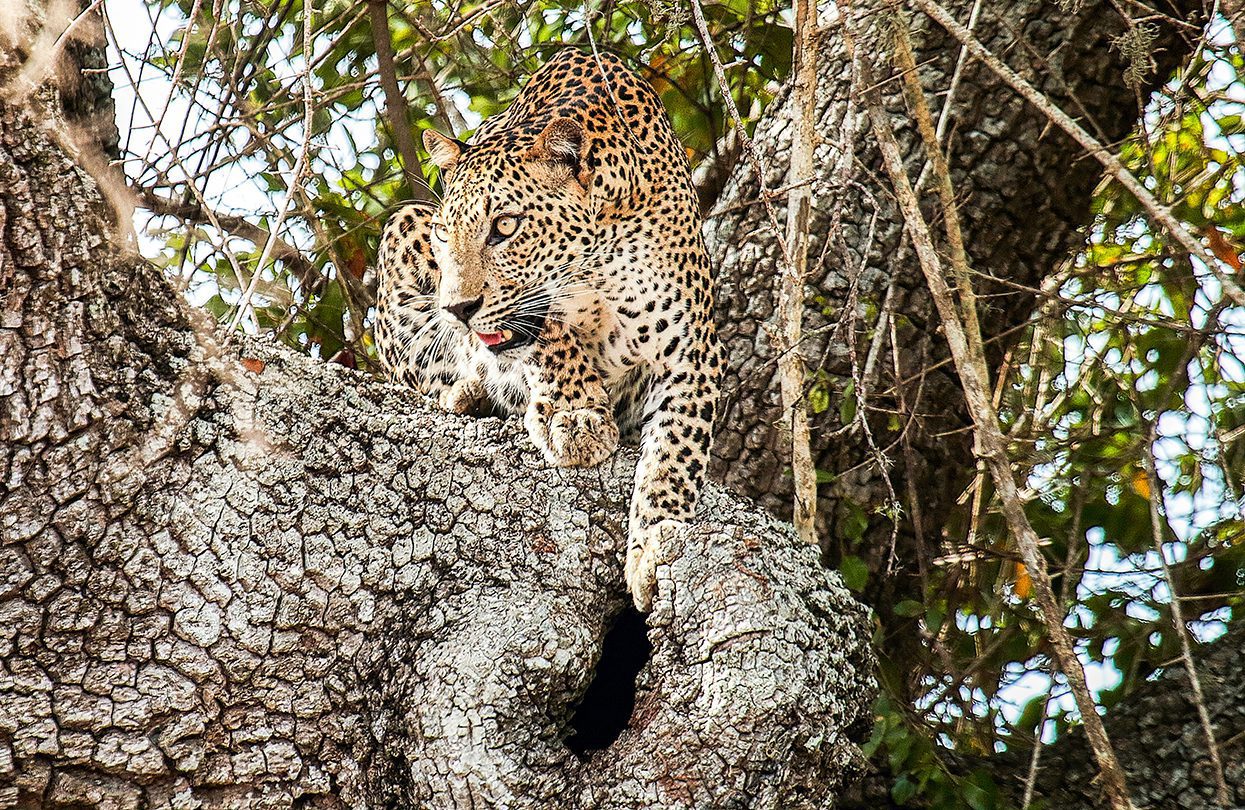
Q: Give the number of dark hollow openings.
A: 1